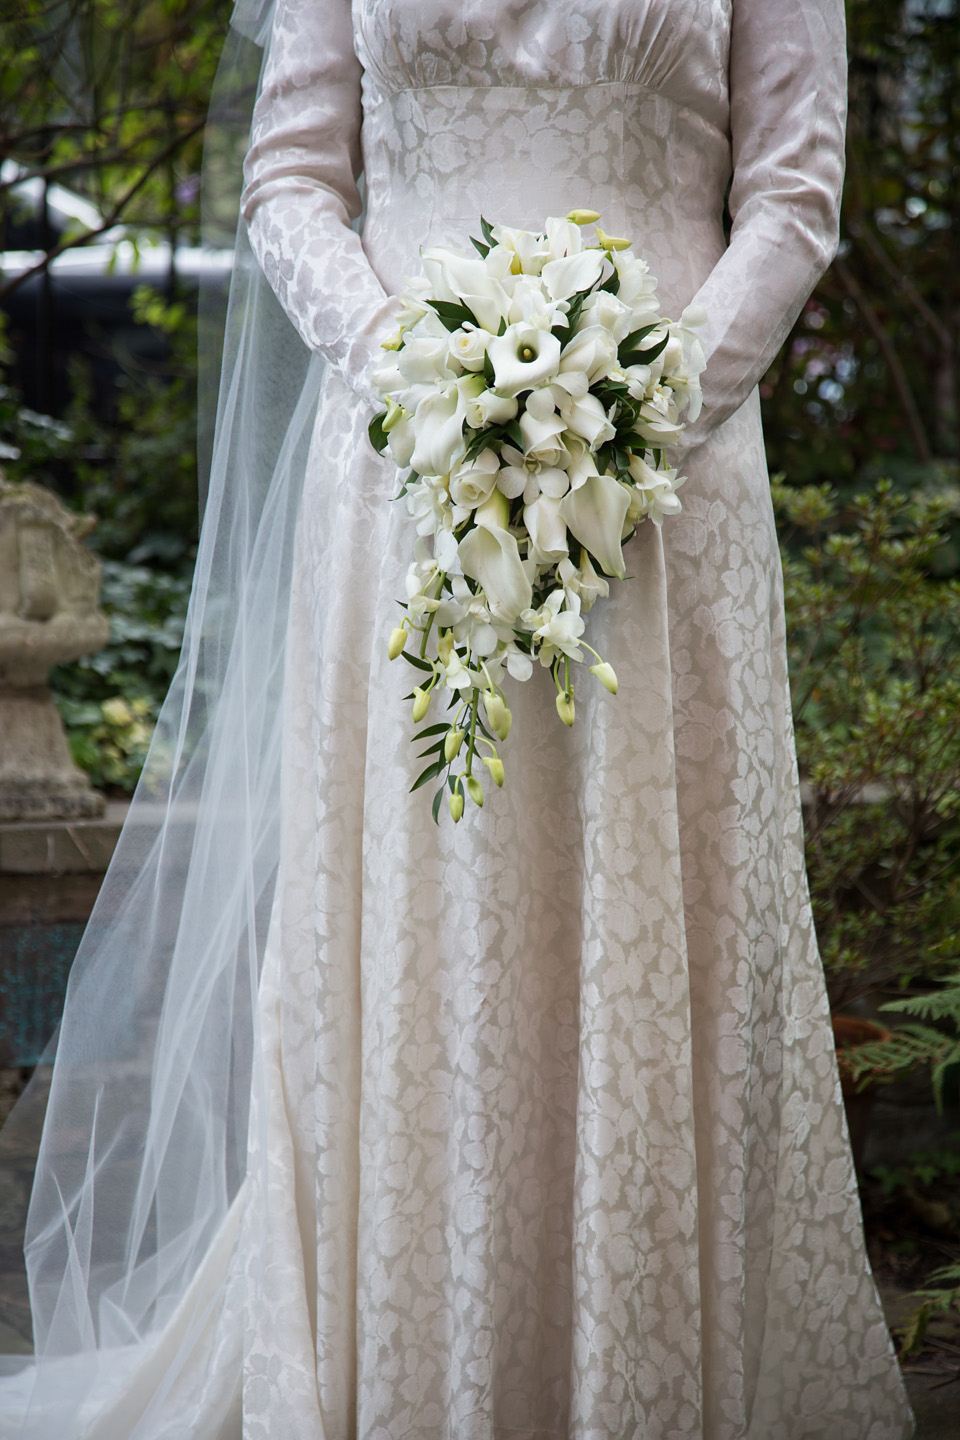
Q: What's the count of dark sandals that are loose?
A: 0